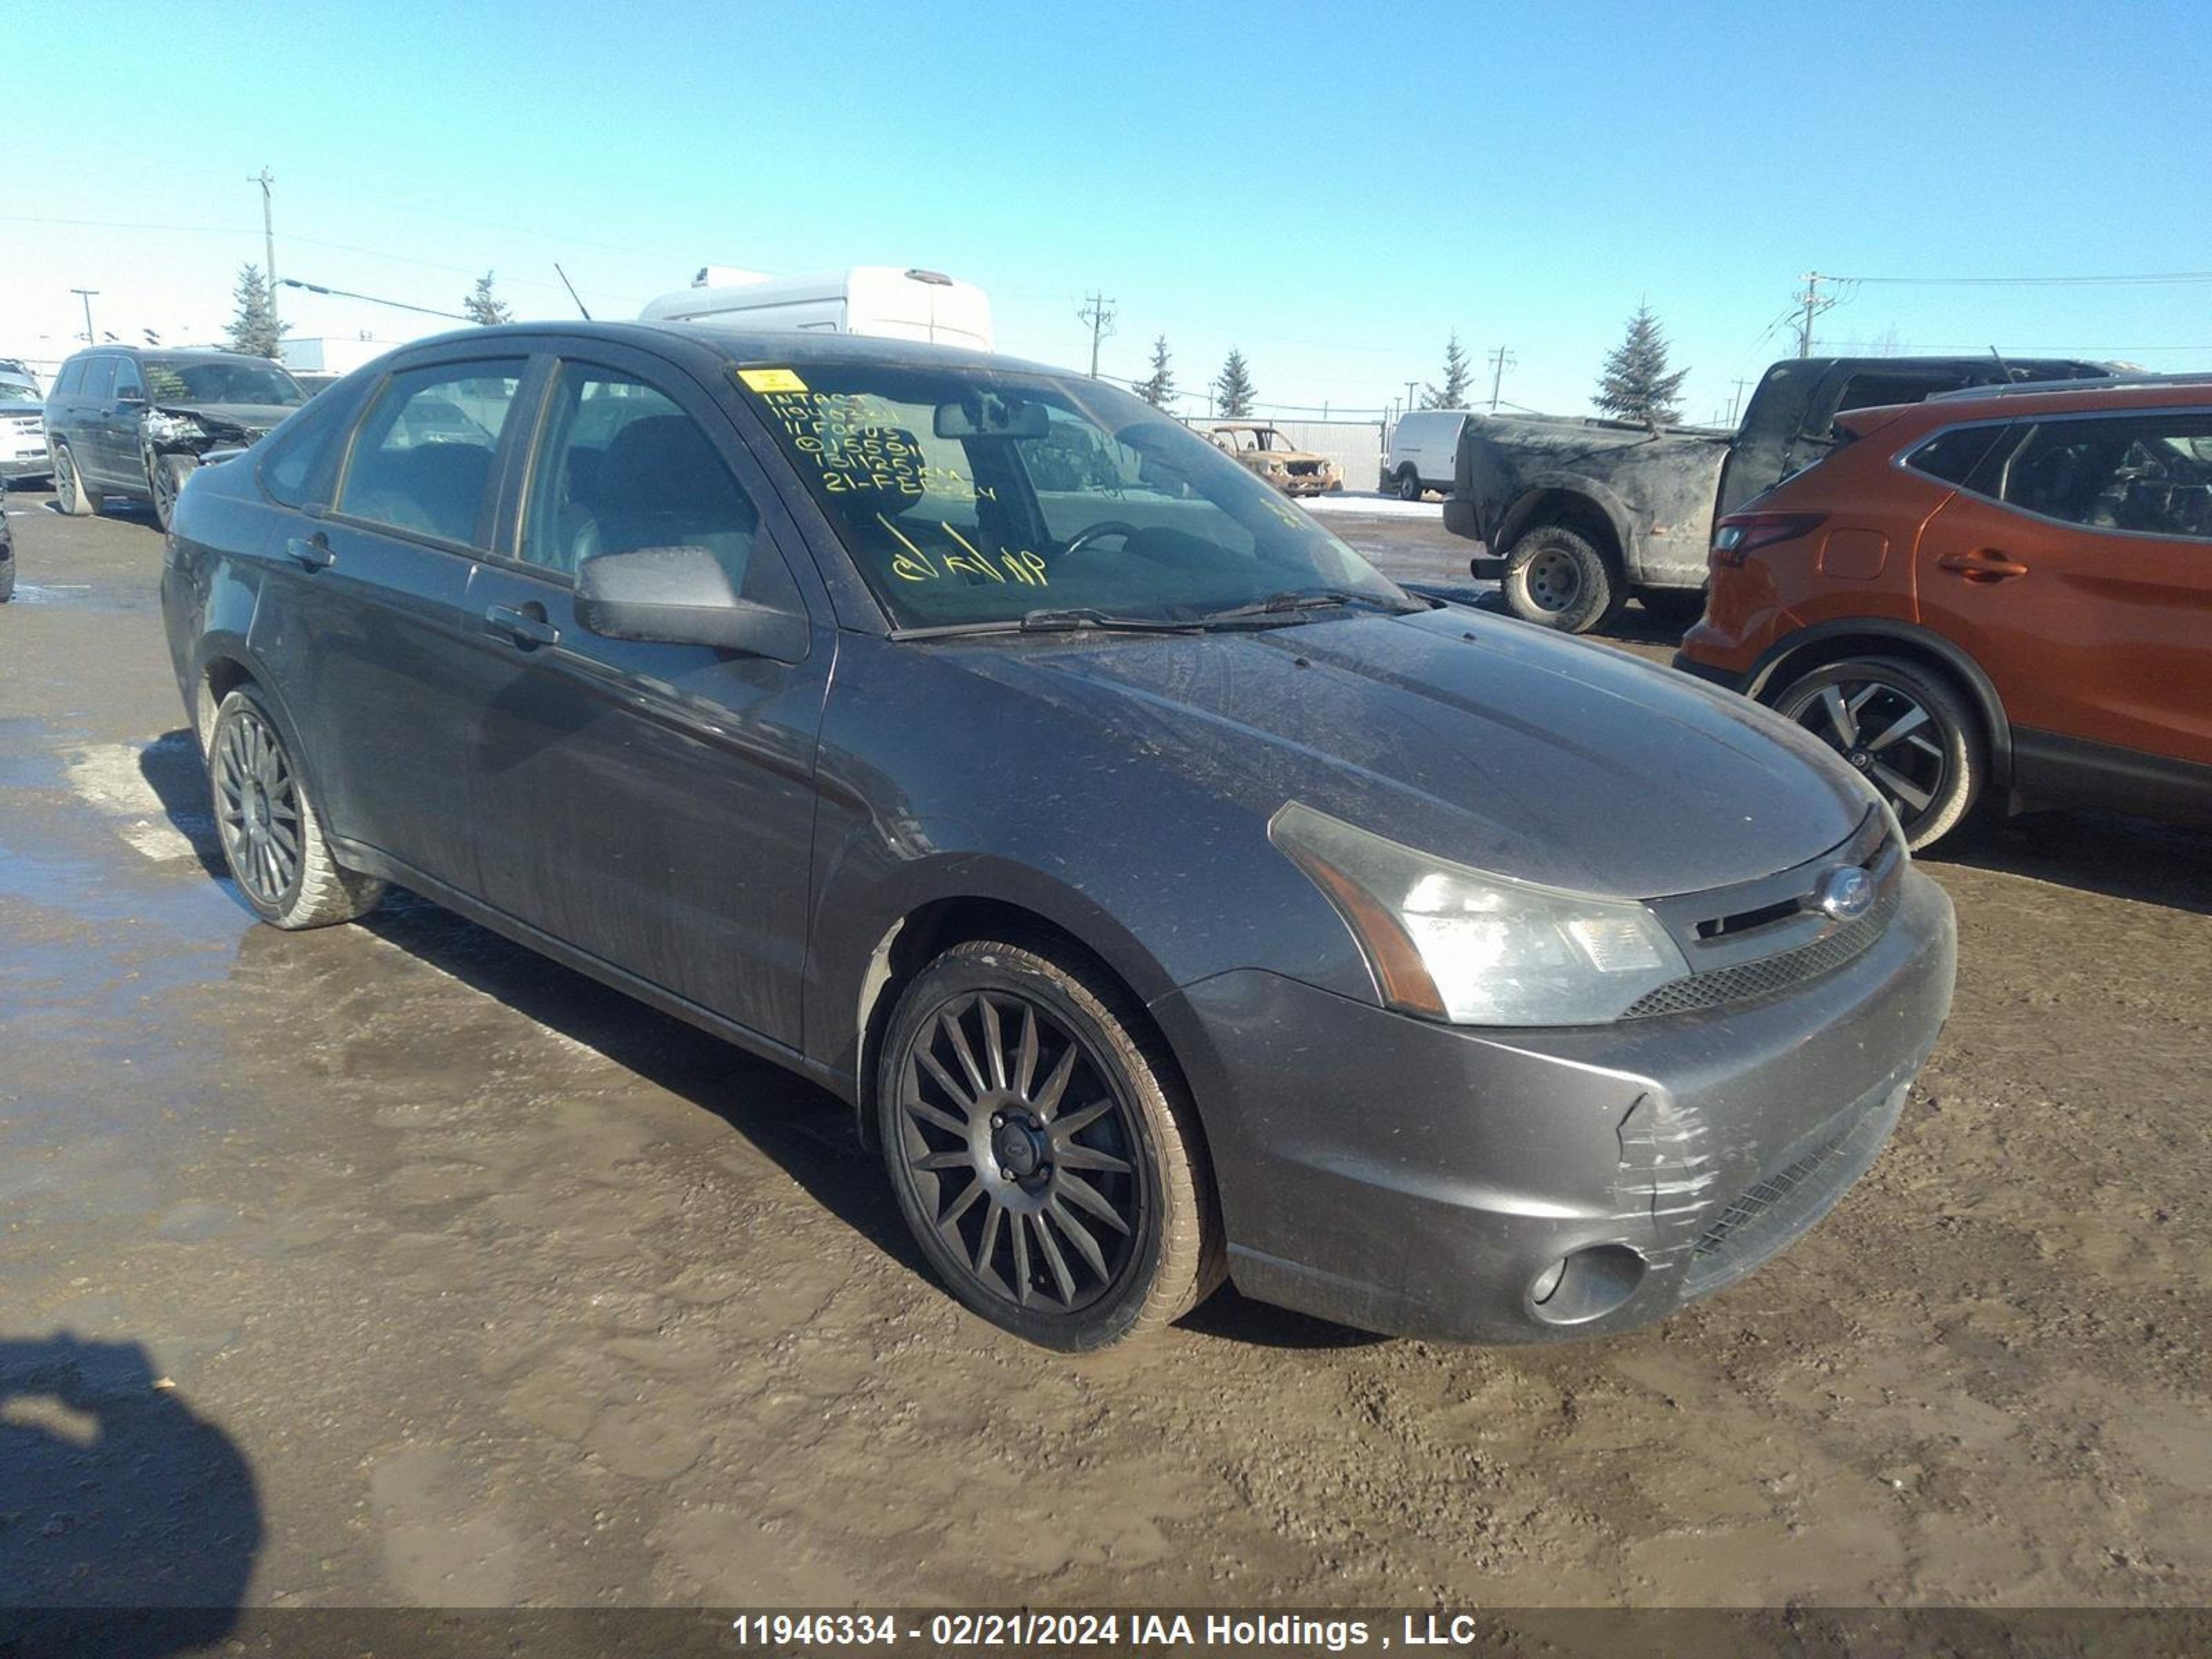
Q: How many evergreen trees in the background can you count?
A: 6